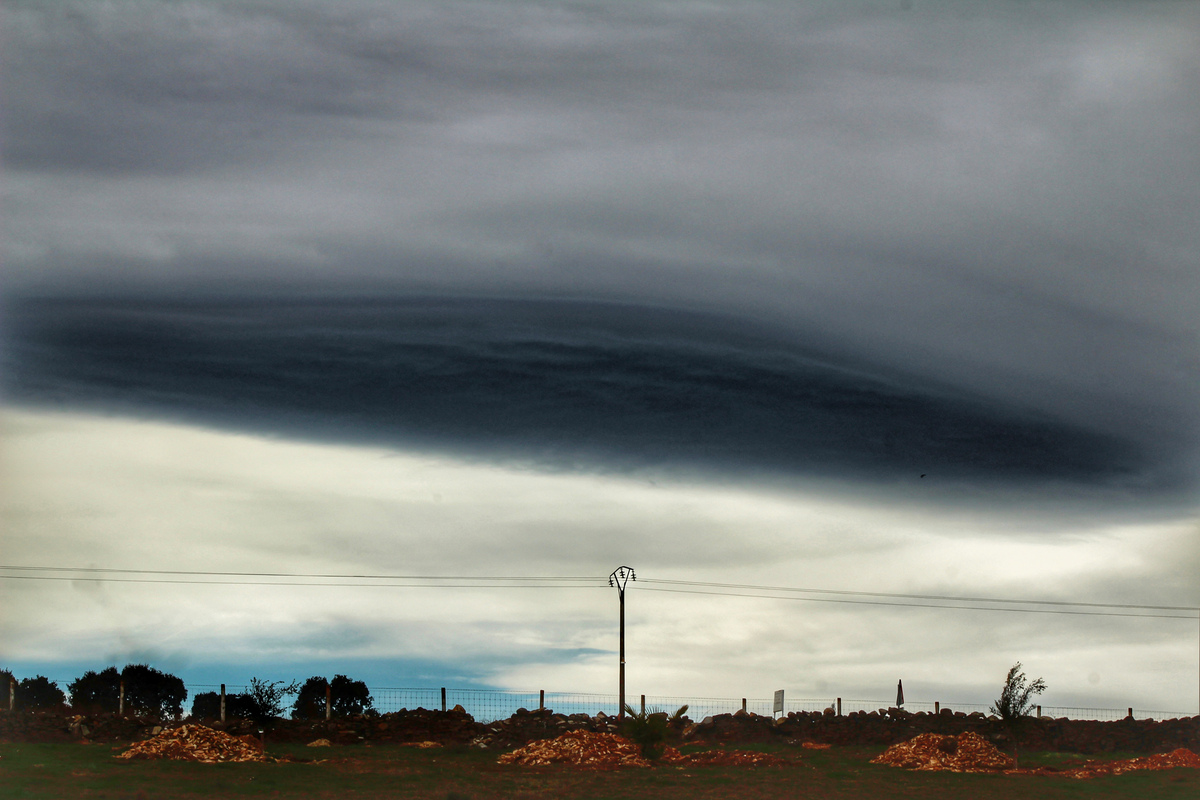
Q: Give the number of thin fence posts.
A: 12